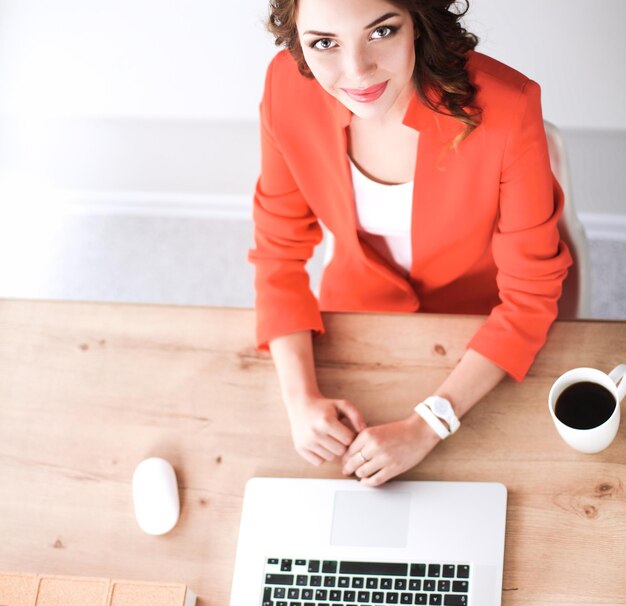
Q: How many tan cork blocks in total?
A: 3